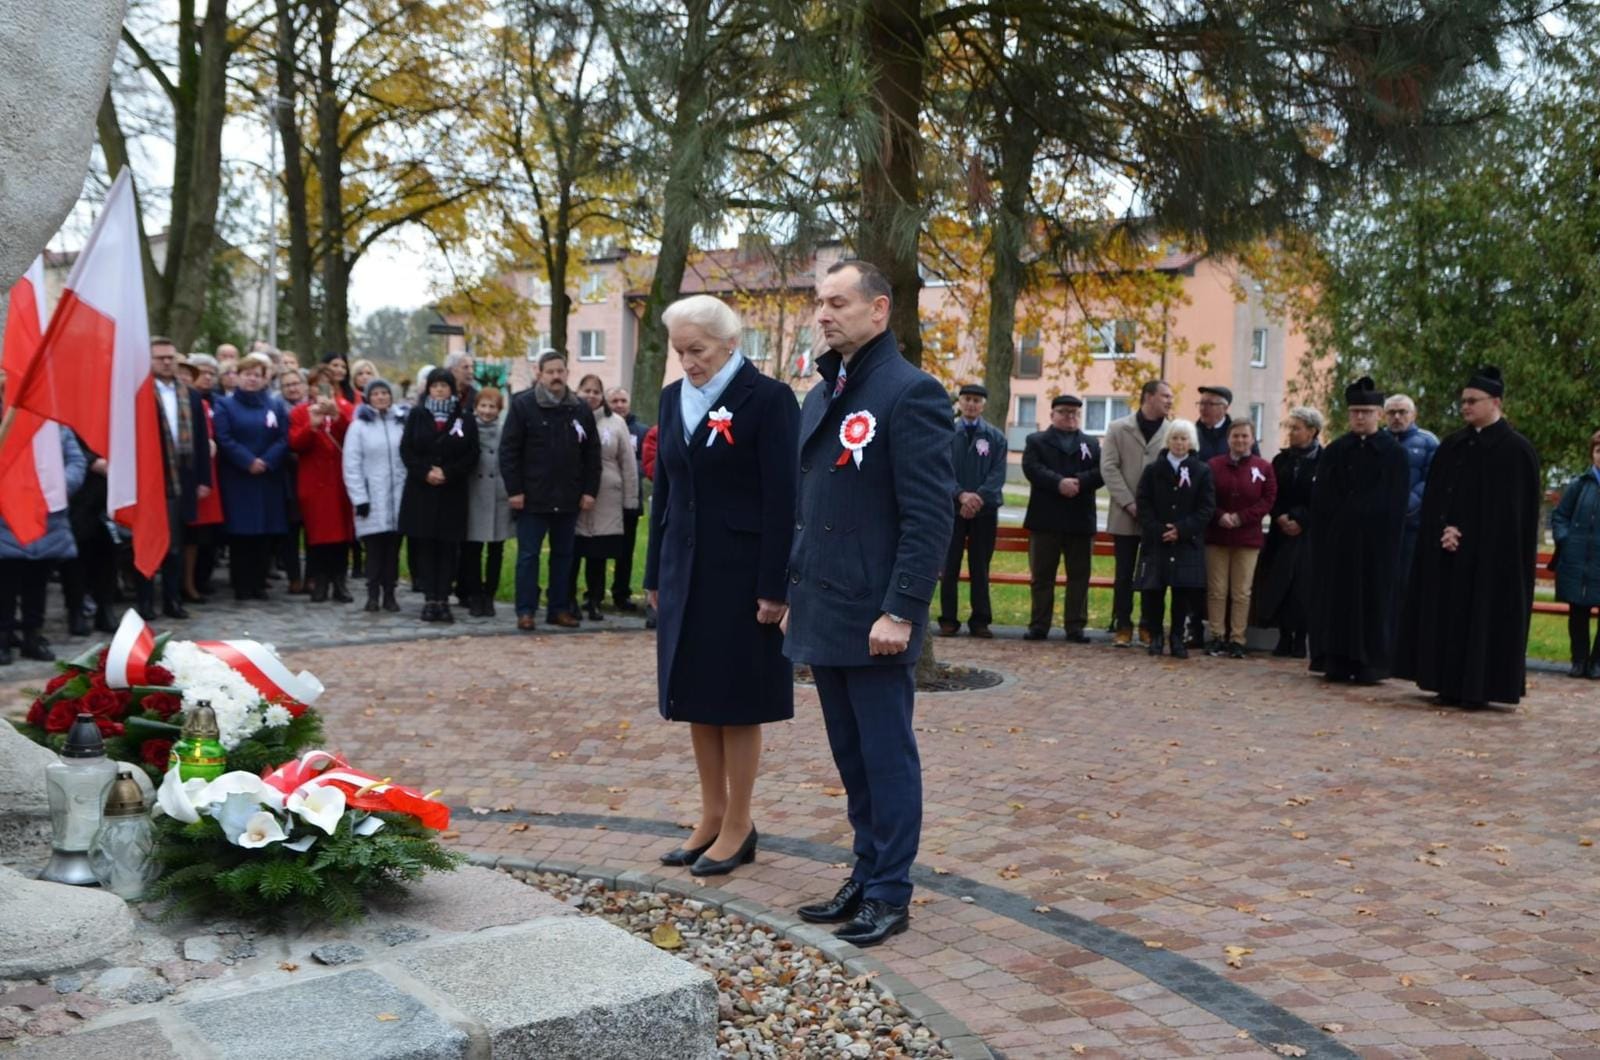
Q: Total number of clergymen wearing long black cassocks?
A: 2